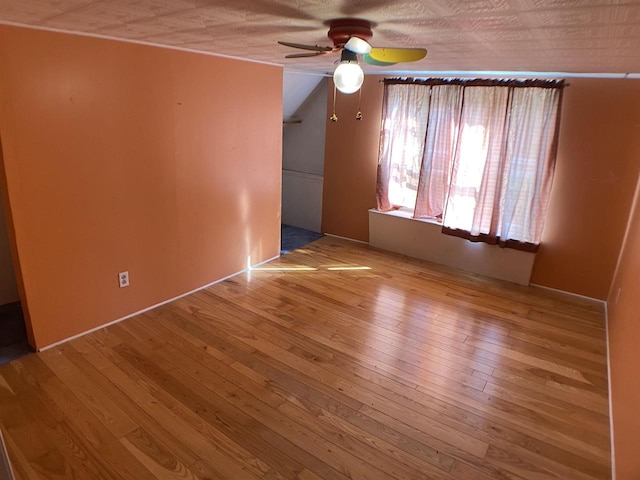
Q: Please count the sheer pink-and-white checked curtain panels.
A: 4